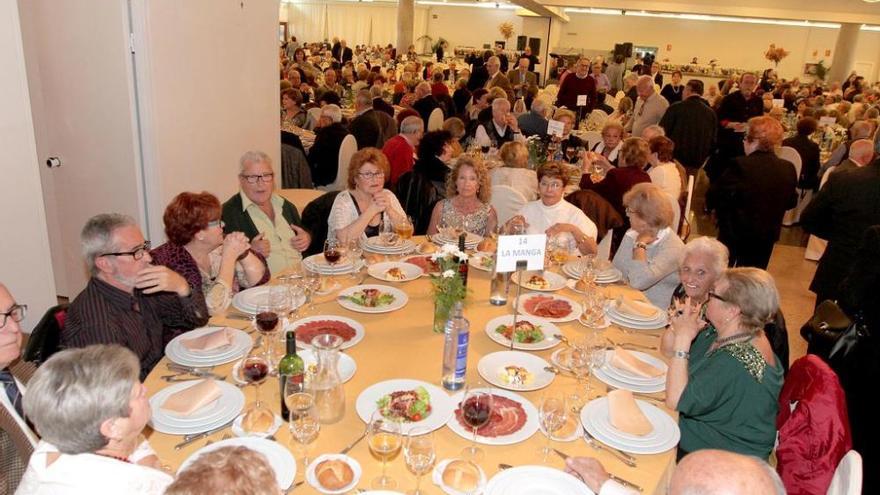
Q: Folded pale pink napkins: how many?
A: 5